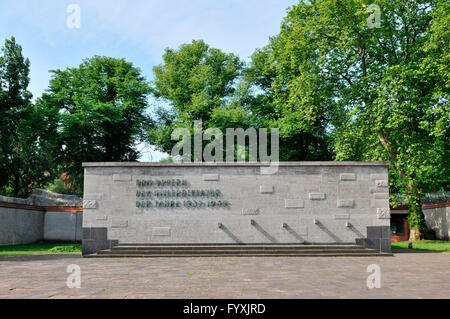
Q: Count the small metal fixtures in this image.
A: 5